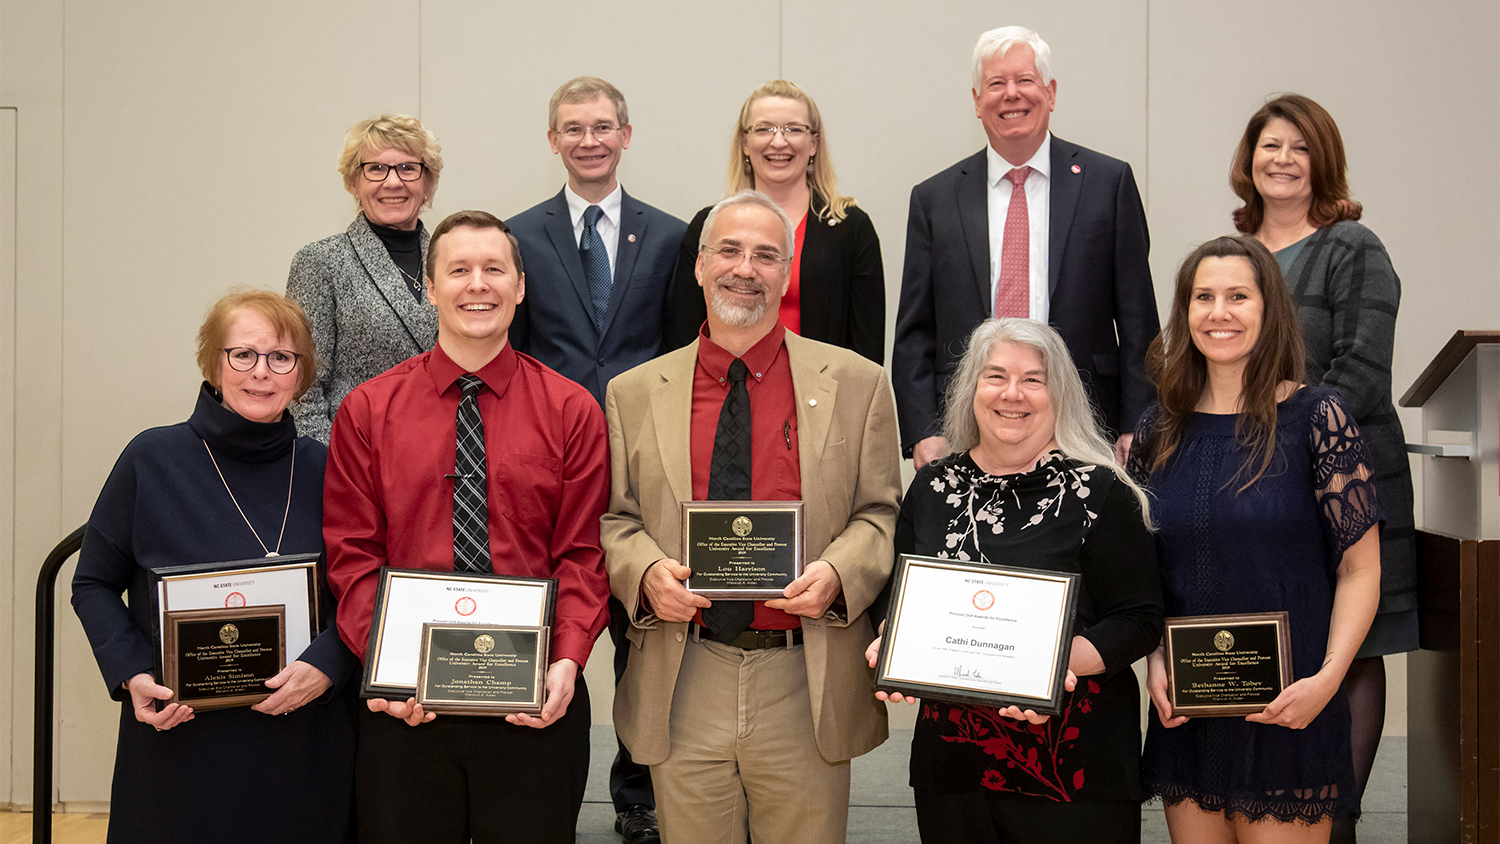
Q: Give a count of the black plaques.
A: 4